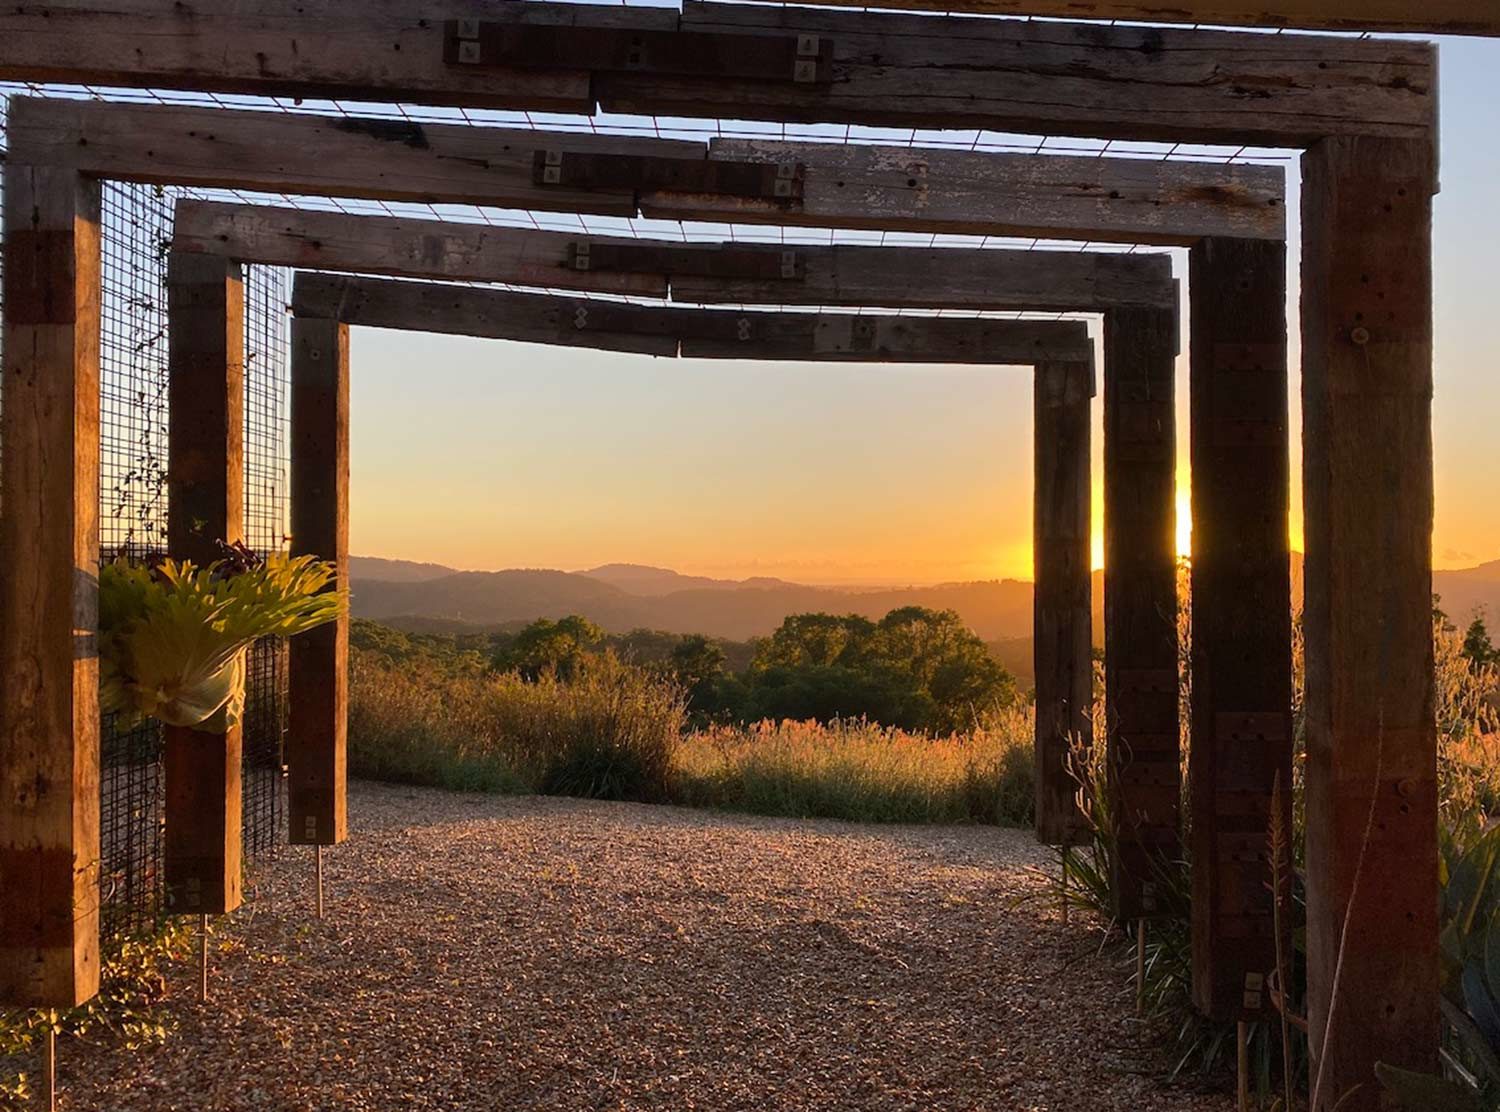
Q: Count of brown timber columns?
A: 7